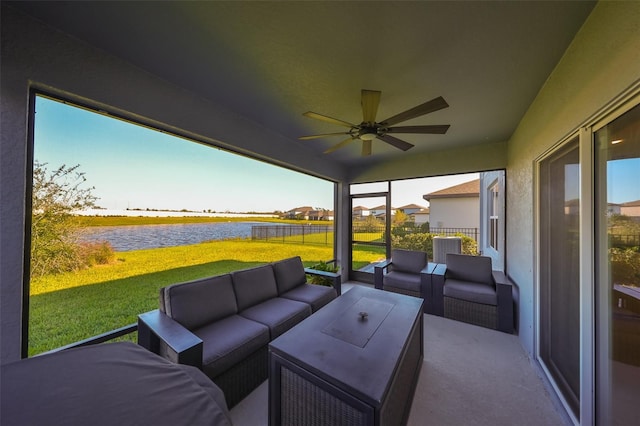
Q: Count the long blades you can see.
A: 8